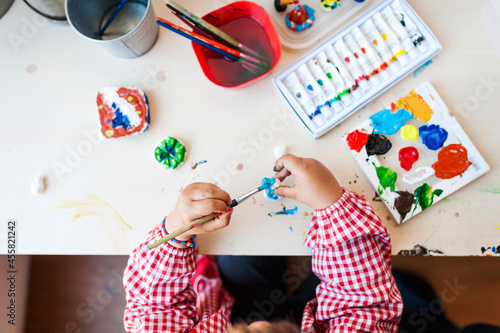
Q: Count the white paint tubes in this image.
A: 12